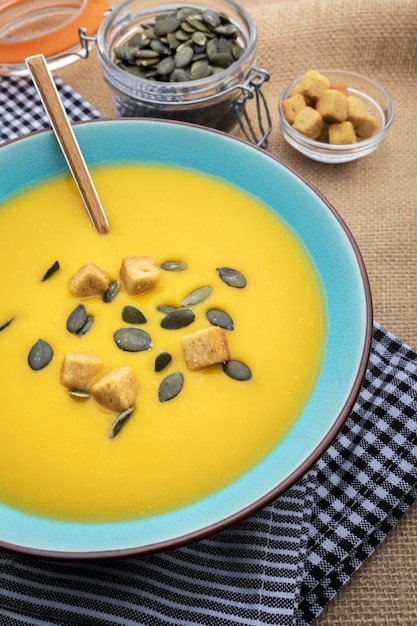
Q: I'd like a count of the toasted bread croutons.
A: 13